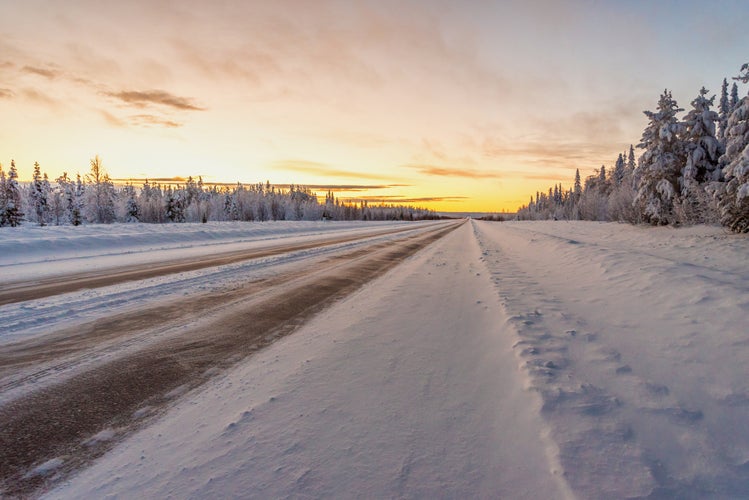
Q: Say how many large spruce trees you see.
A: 3